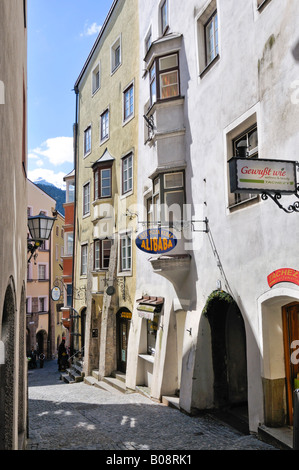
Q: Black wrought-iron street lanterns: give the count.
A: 1